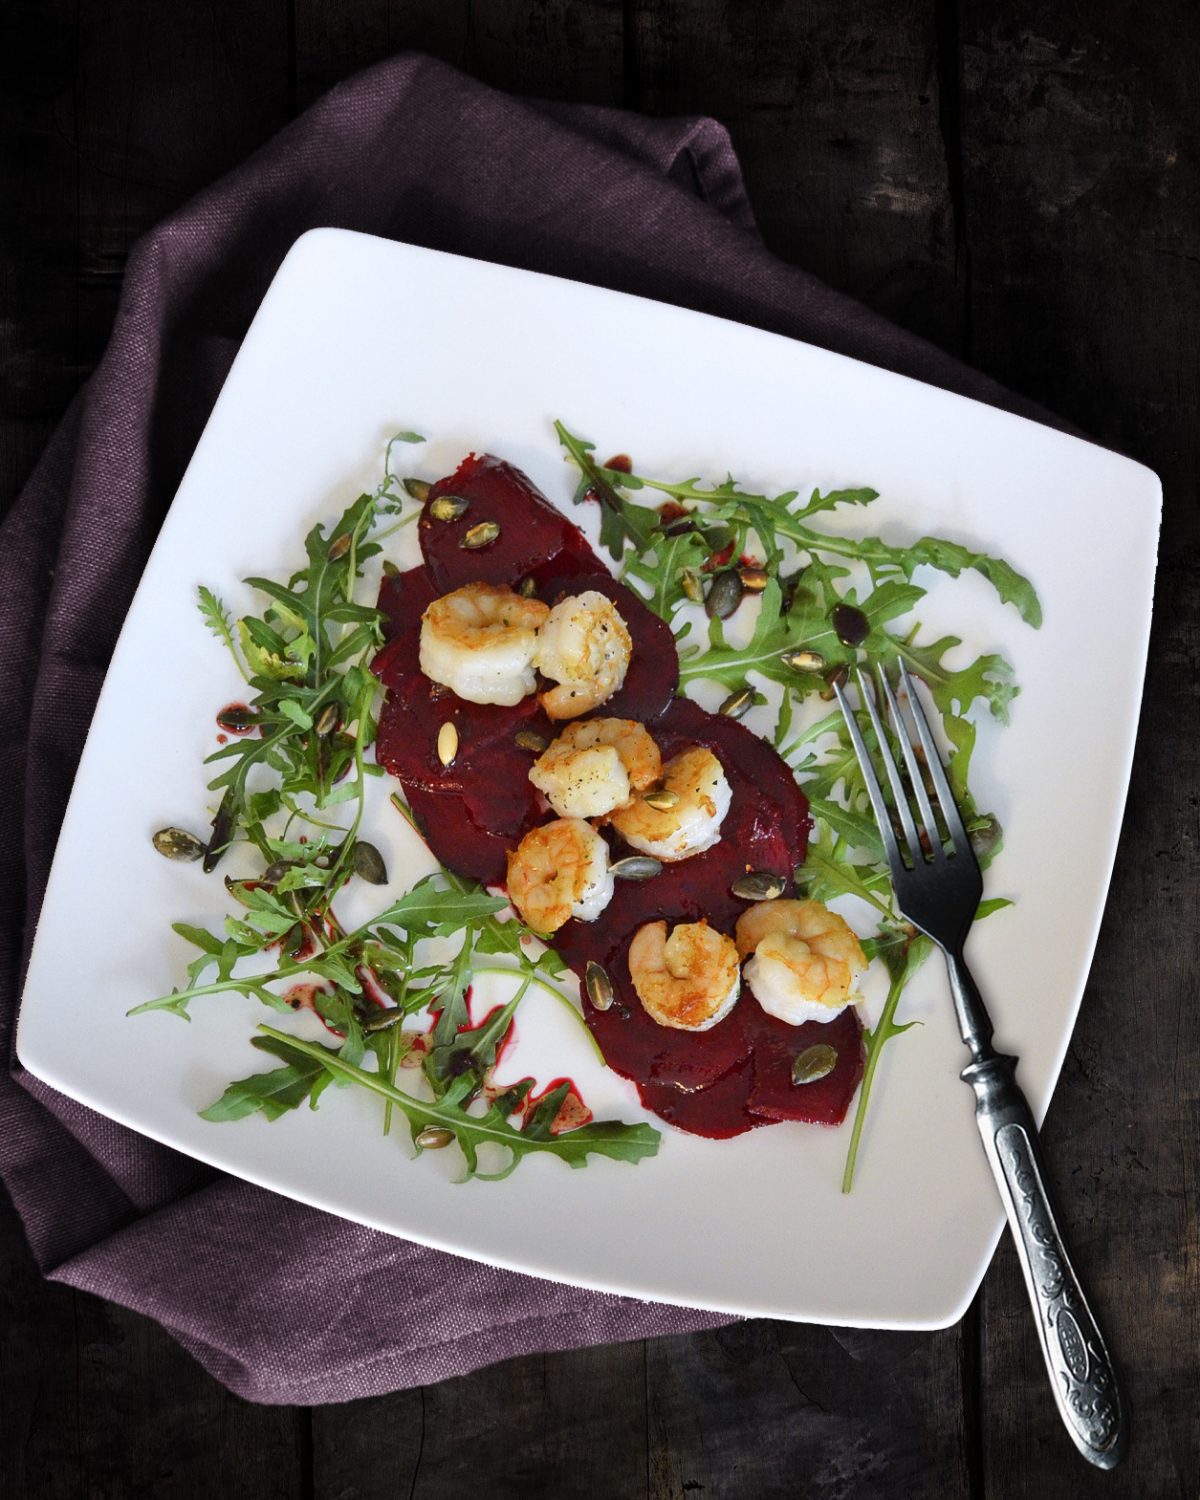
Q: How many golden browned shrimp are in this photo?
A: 7